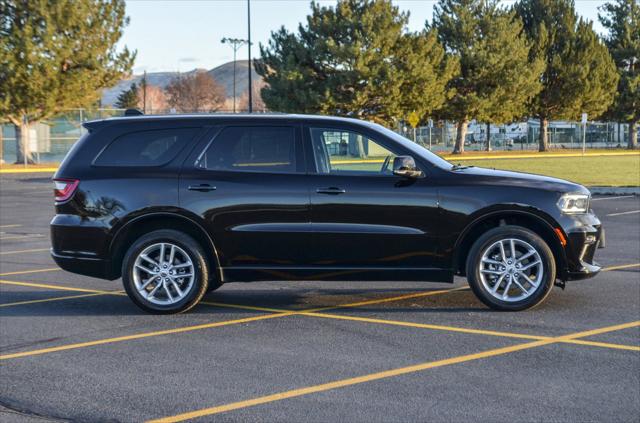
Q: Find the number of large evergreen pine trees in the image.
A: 5